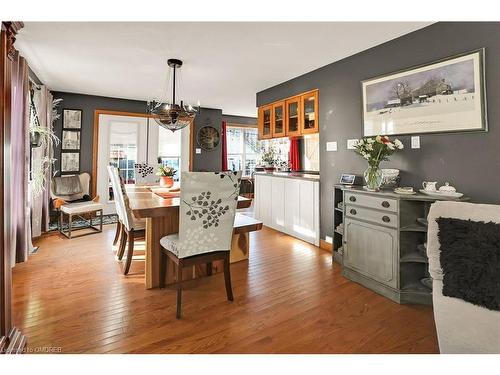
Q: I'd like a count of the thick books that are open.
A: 0